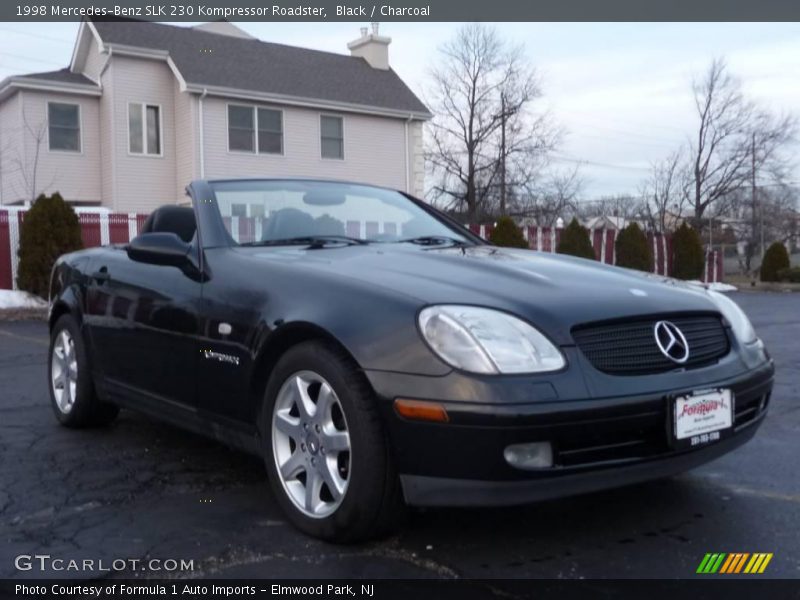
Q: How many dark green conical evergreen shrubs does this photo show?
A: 6